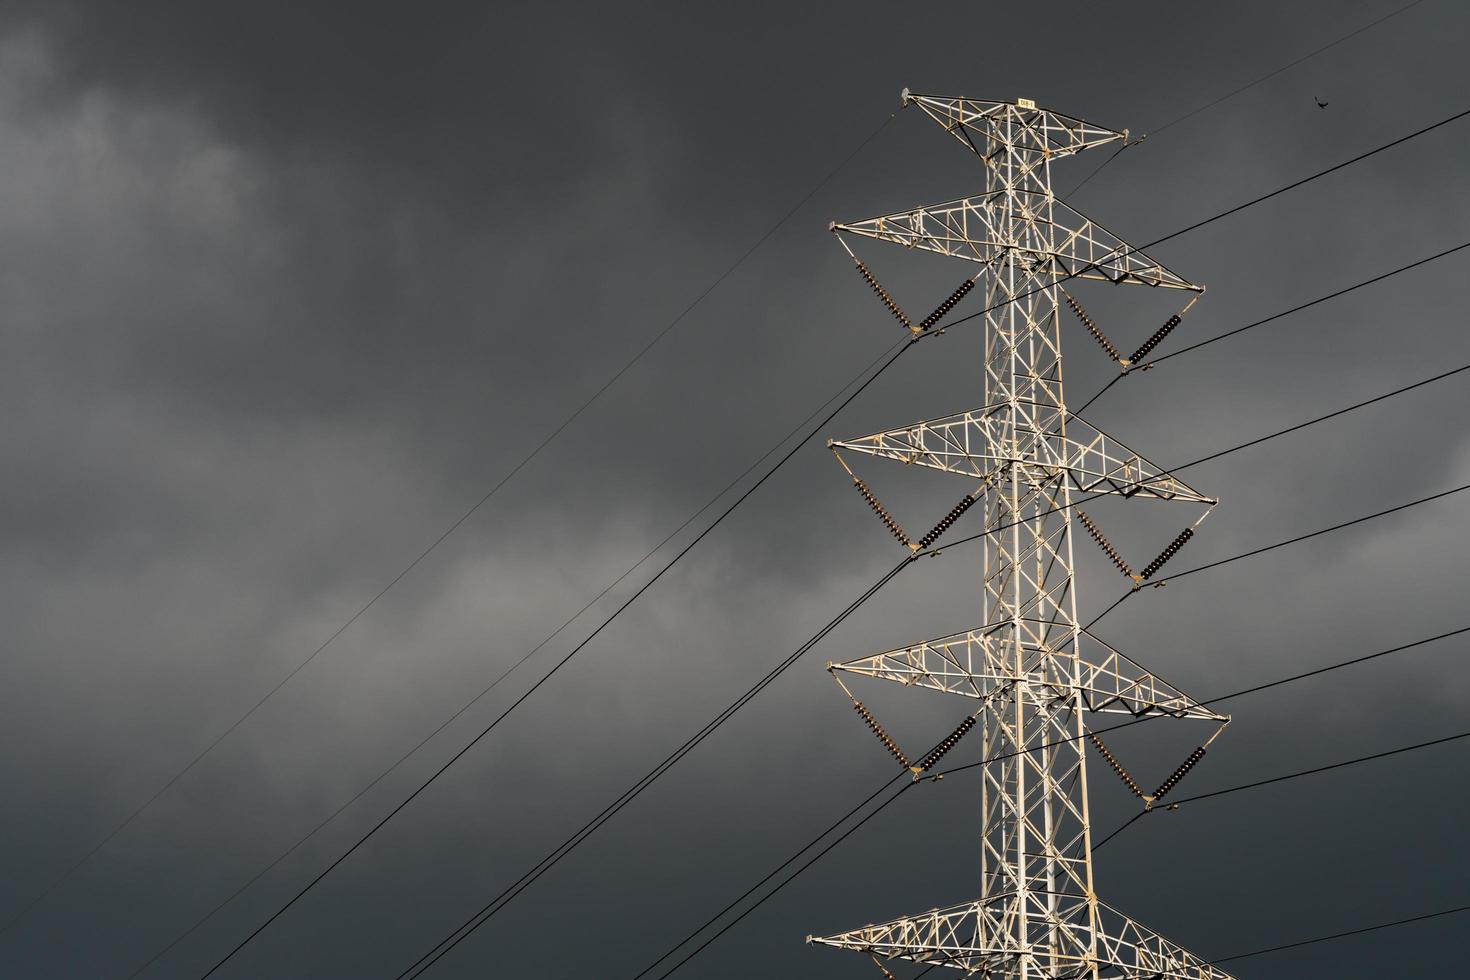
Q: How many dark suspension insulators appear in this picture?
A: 12